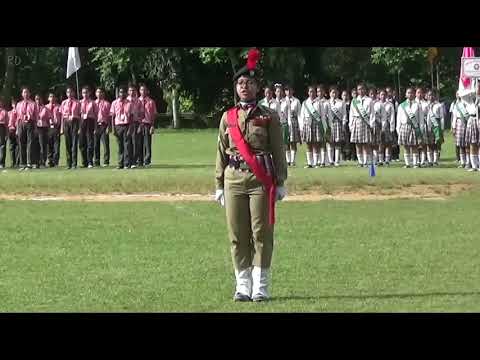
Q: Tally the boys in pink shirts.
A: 11